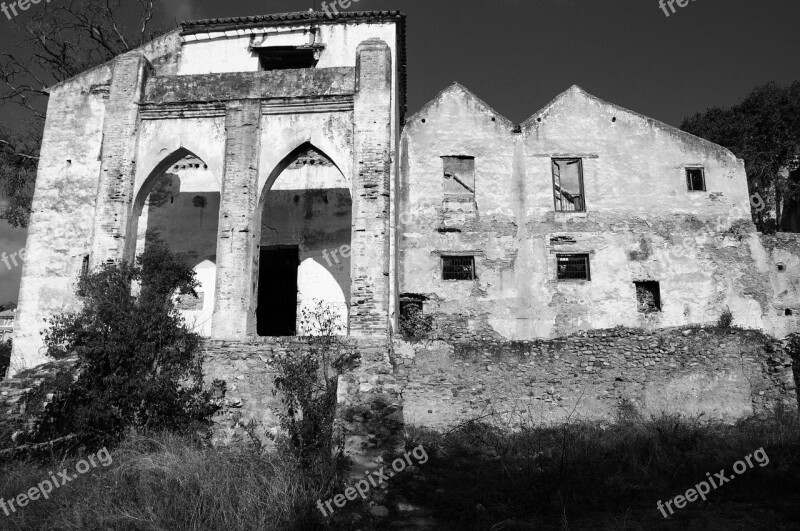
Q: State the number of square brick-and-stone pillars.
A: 3